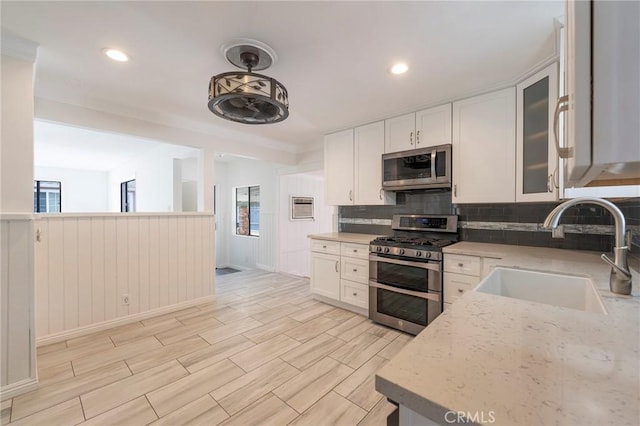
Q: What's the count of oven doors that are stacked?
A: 2